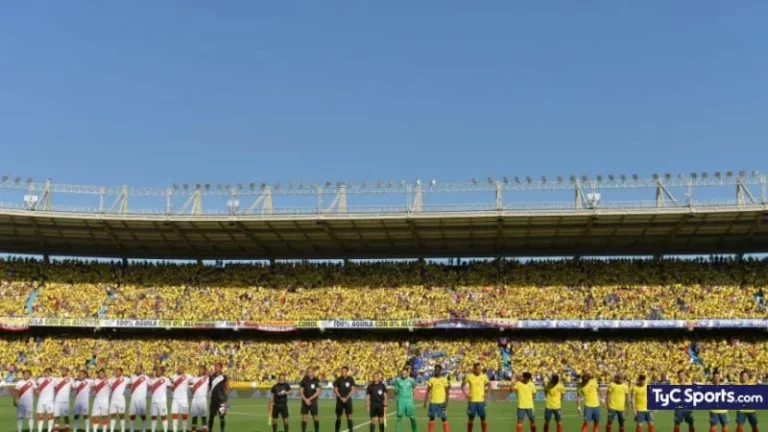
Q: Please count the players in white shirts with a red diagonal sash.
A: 10